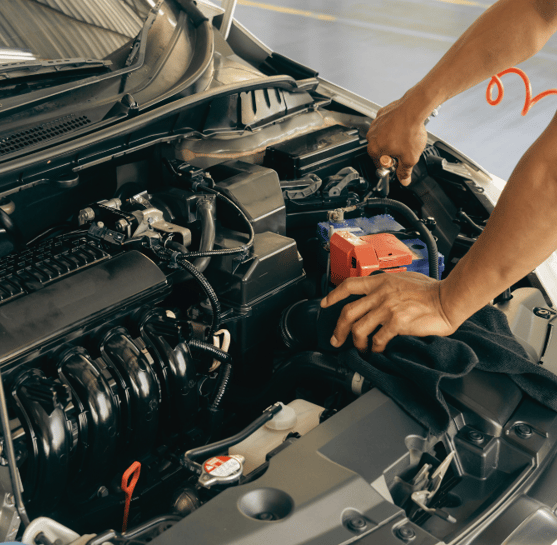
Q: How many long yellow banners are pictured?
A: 0